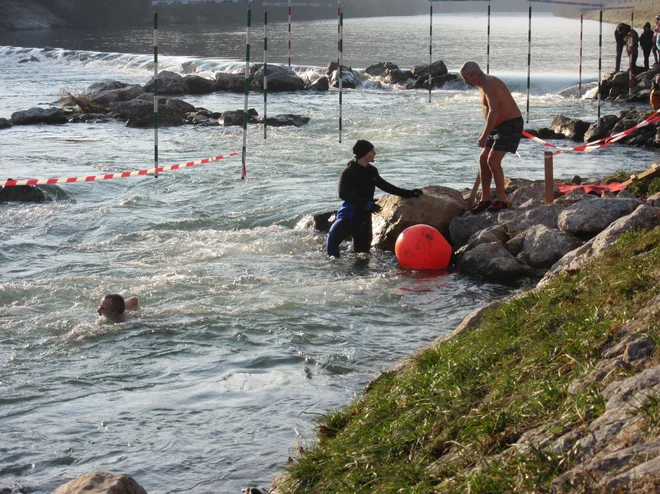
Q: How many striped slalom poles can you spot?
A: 12